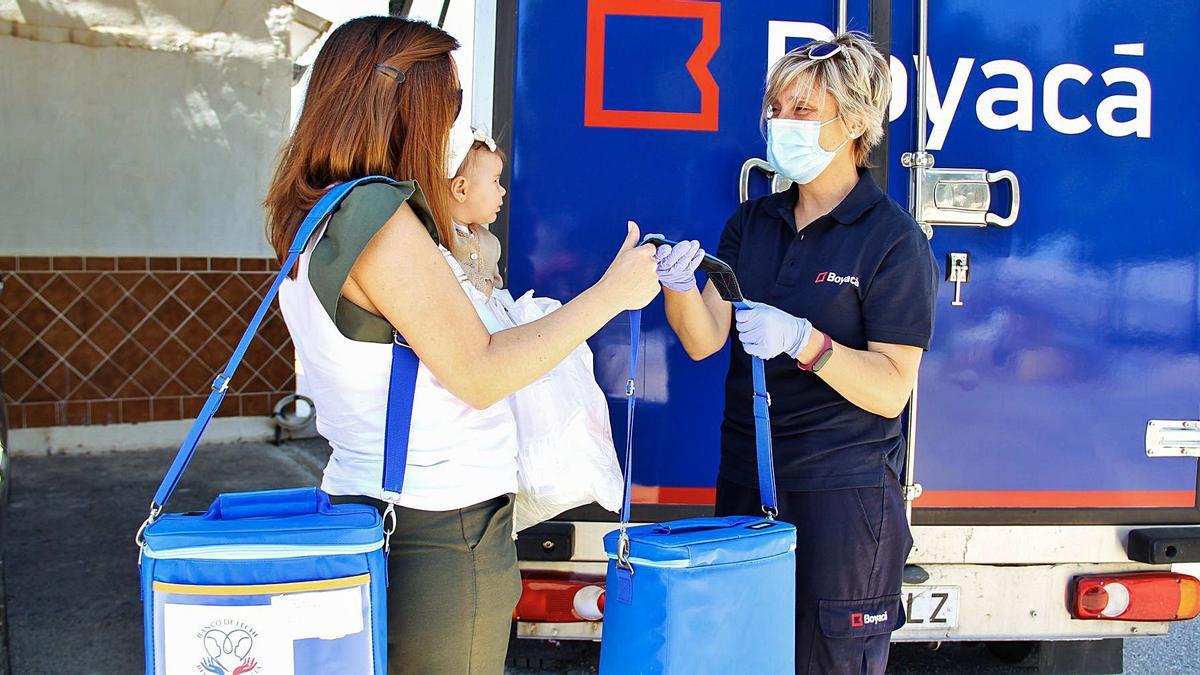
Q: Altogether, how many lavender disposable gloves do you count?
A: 2